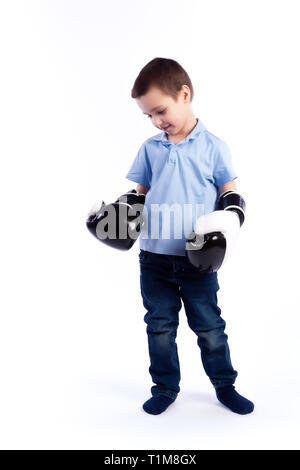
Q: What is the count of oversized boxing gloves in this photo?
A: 2